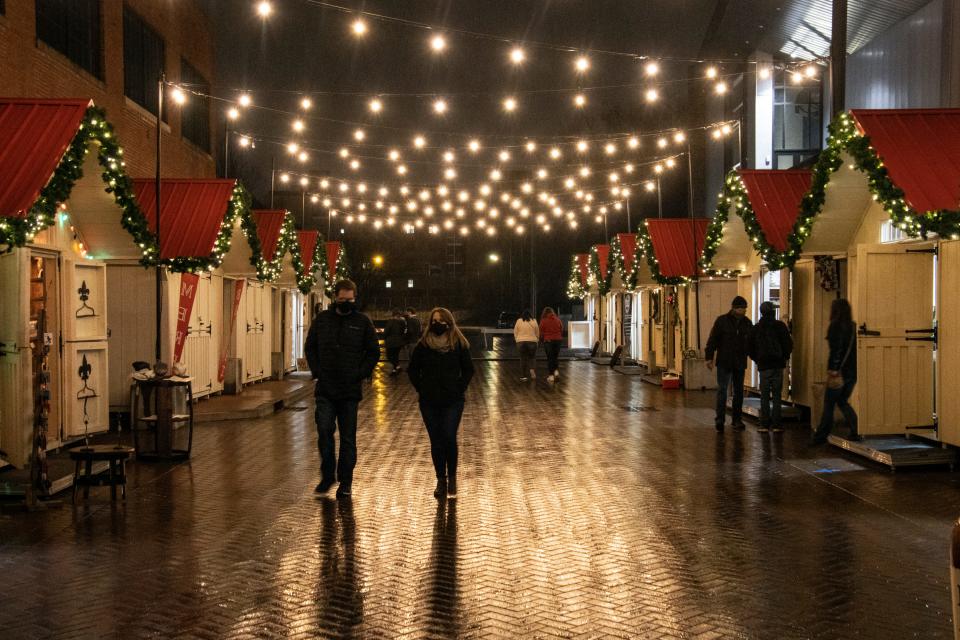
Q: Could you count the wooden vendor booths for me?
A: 11